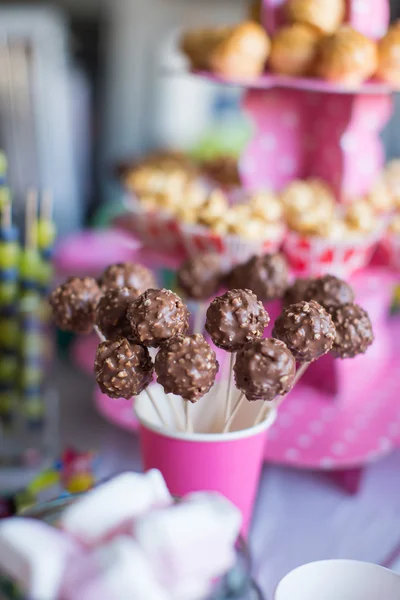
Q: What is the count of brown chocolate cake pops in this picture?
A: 14